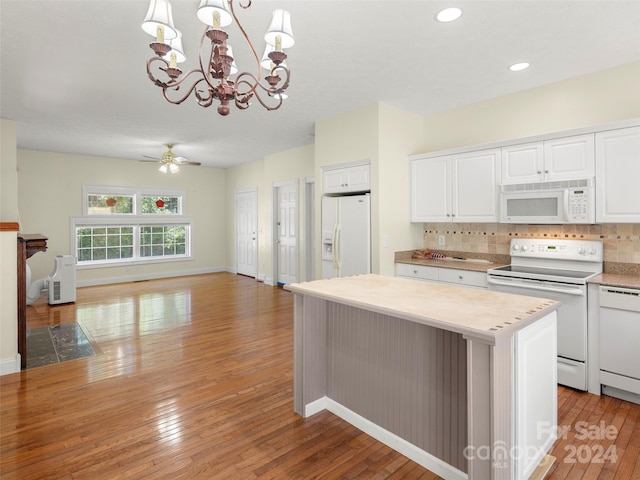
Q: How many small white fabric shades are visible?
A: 6